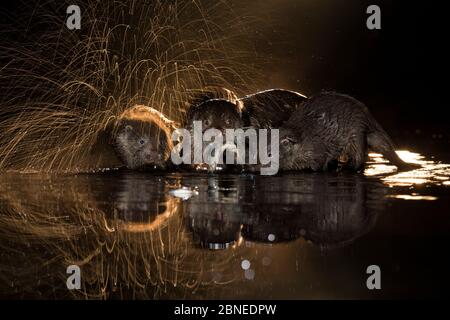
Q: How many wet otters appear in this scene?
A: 3